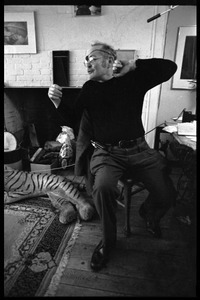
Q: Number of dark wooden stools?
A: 1